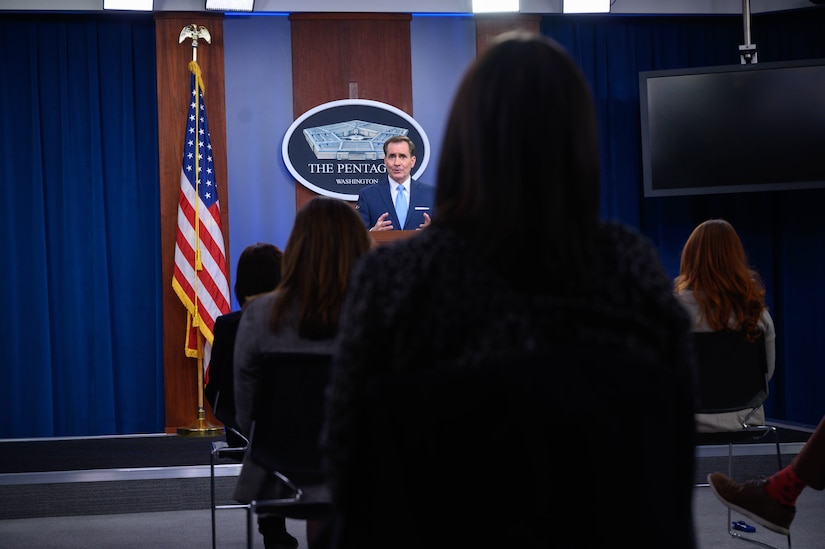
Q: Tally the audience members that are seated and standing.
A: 5